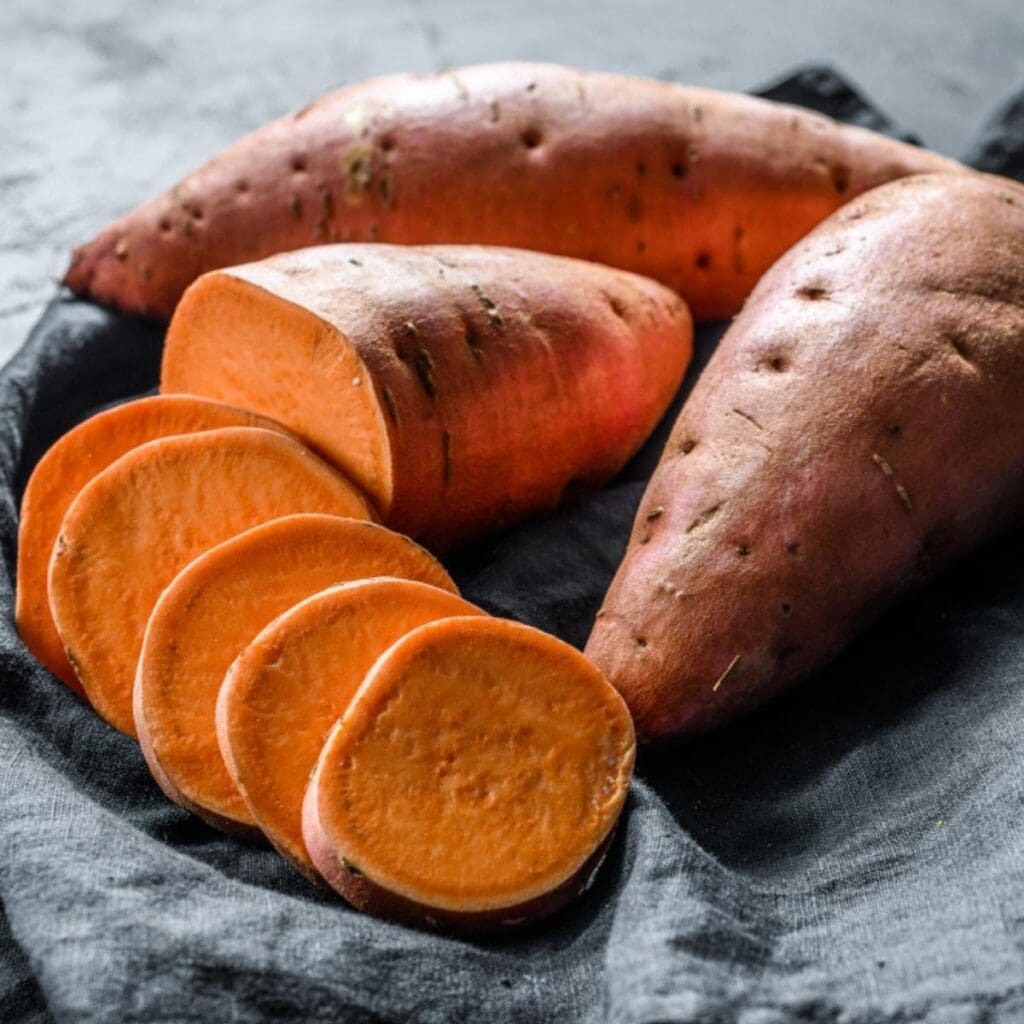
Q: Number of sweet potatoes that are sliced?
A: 1